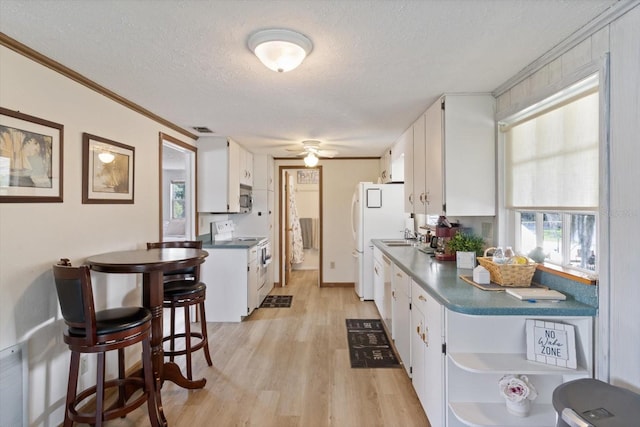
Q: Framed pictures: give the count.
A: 2